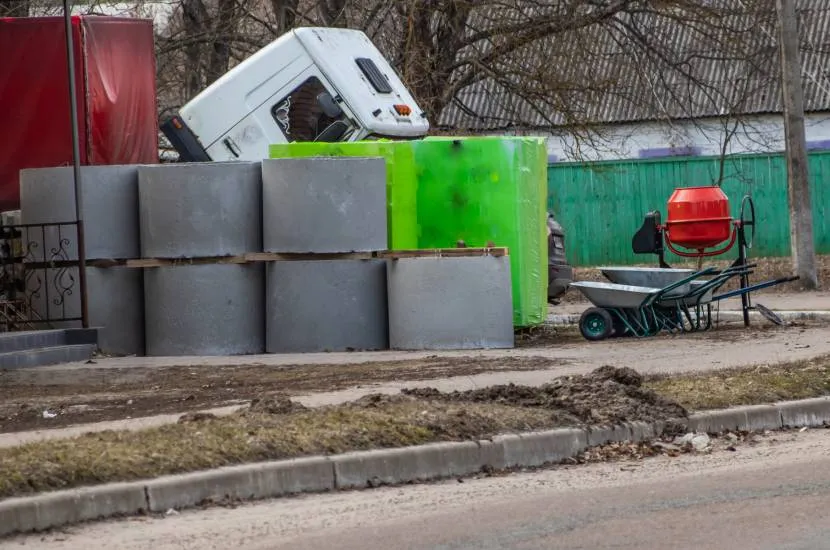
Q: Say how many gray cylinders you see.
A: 7